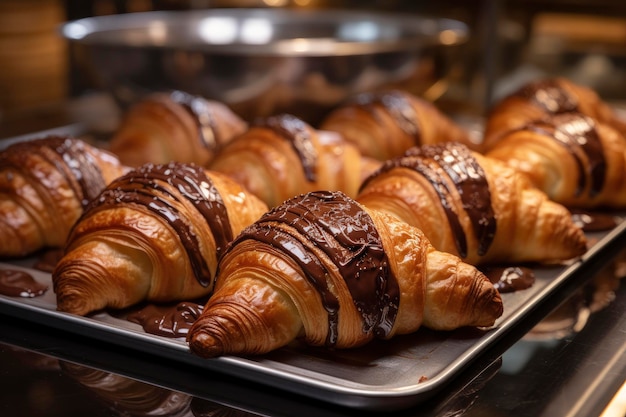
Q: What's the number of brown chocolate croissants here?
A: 9